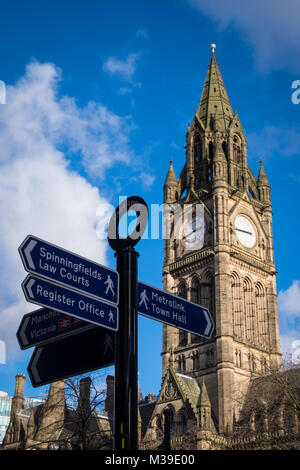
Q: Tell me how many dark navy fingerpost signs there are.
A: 5